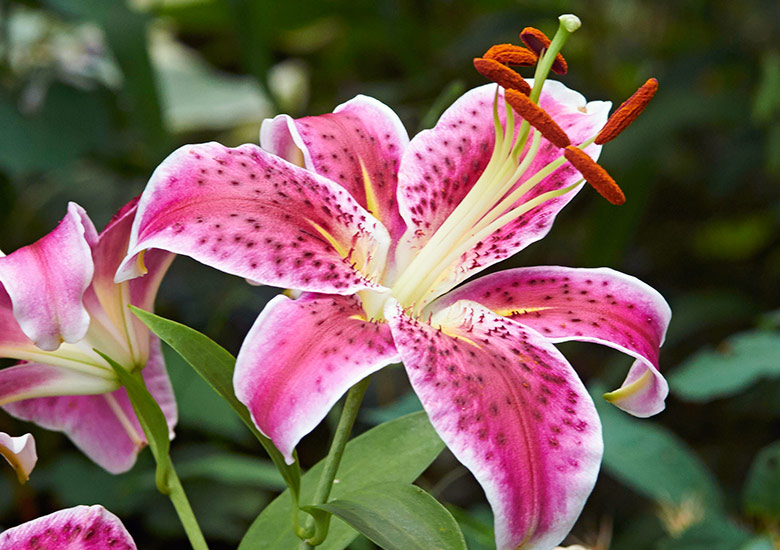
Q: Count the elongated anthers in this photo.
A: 6